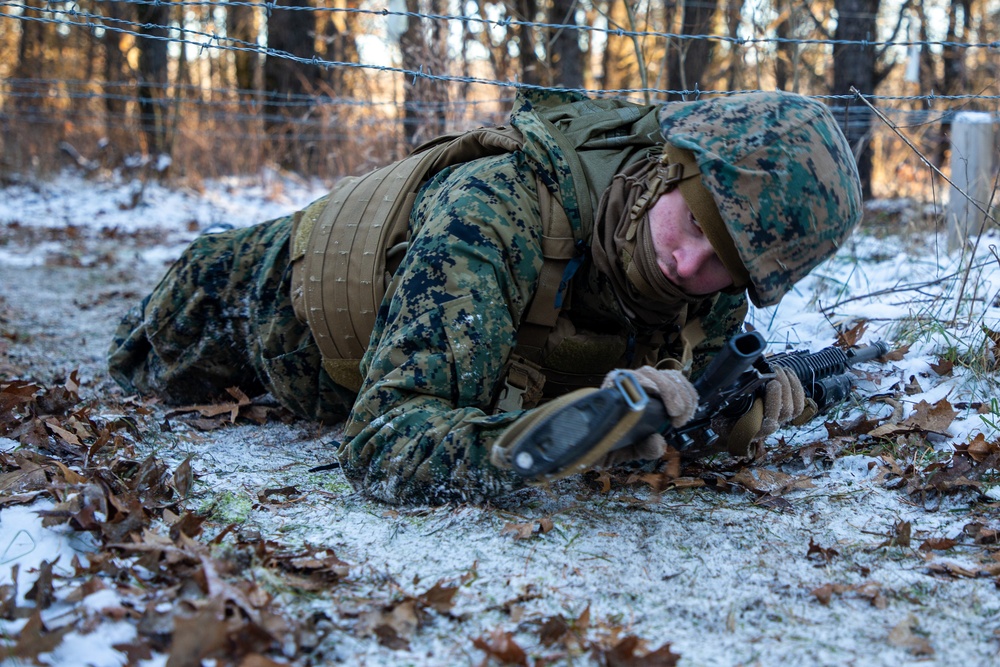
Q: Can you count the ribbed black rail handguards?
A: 1